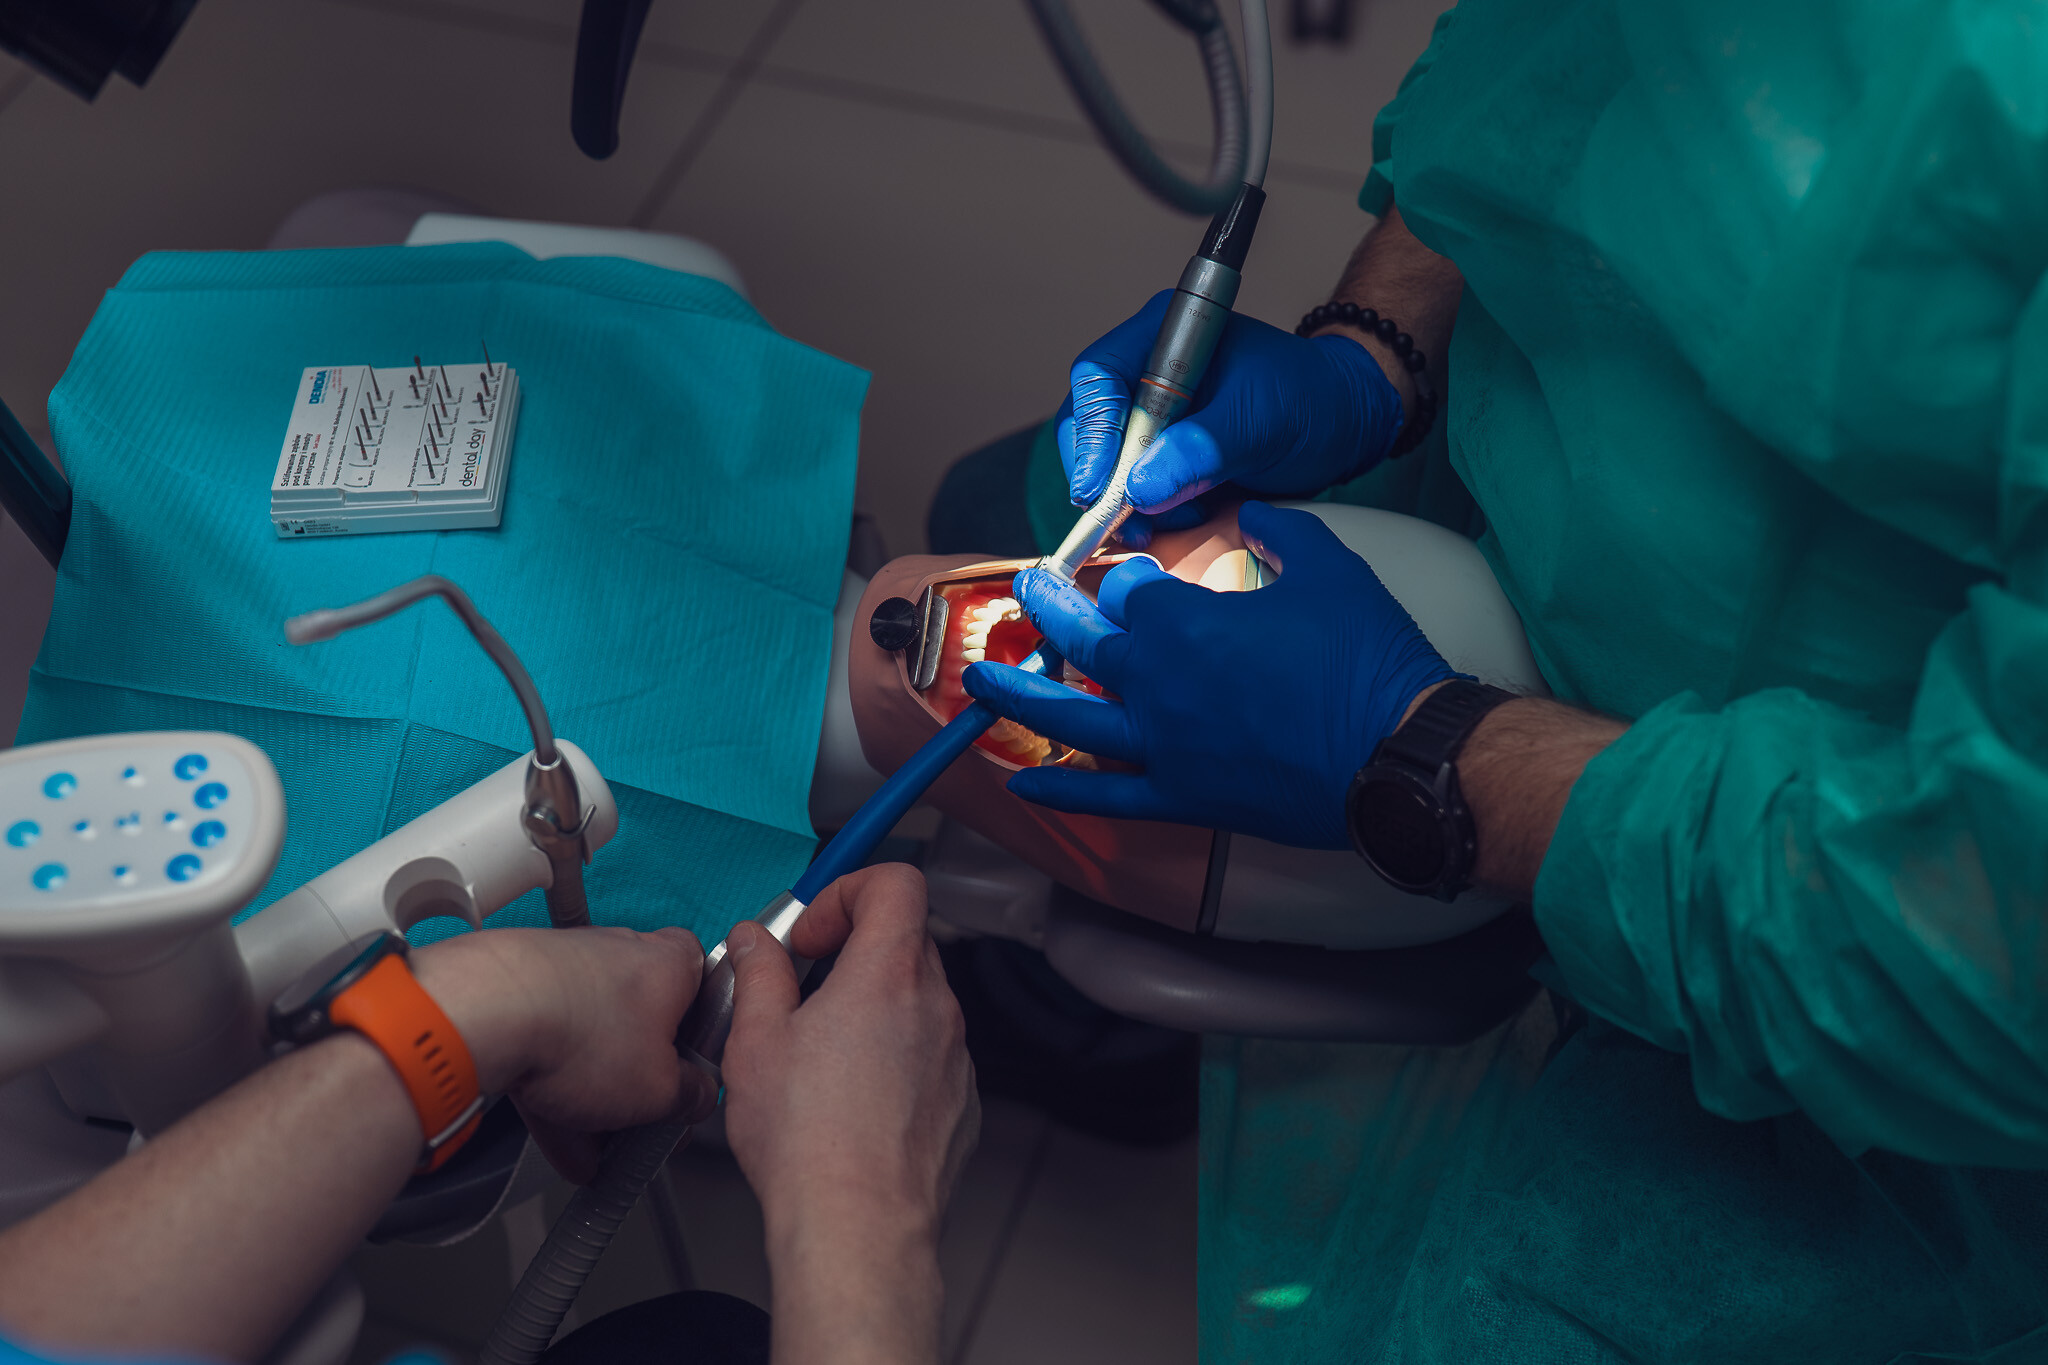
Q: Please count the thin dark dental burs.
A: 14